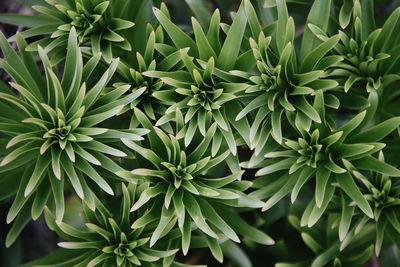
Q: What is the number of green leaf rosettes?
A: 10